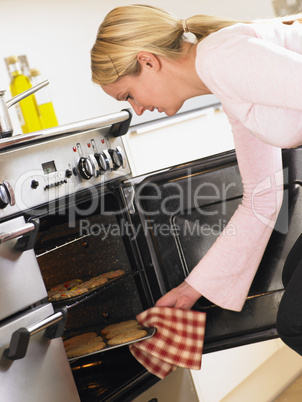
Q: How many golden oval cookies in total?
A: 6